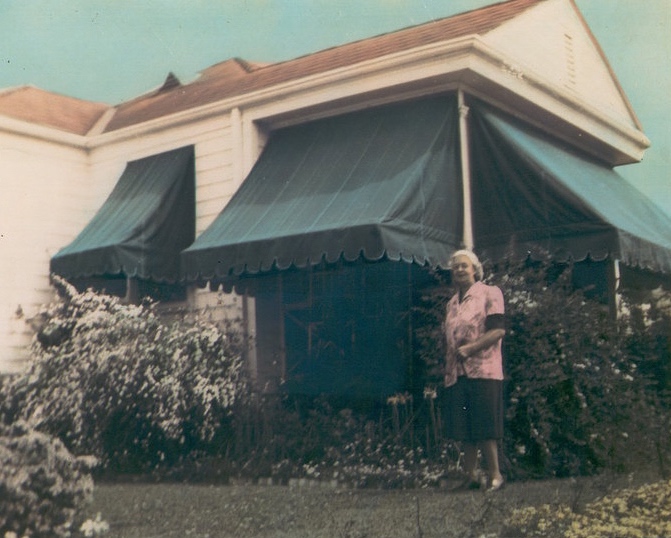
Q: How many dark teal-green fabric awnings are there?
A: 3